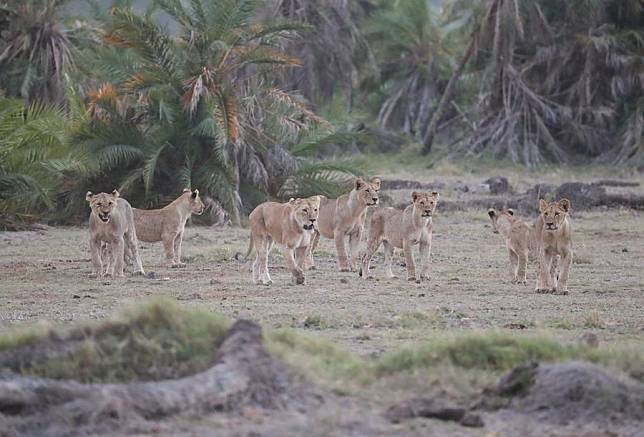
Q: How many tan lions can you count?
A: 7